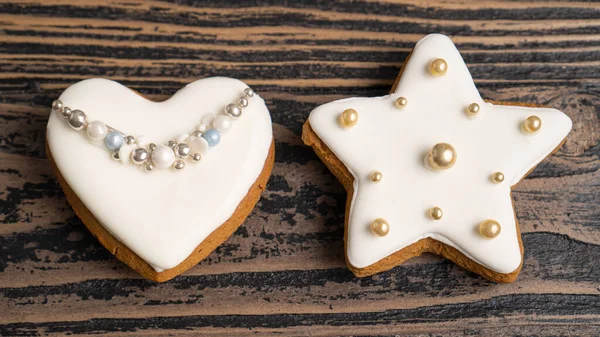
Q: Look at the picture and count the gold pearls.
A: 11